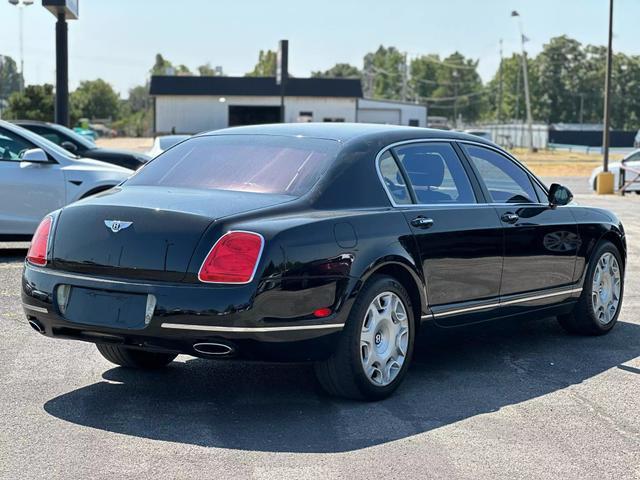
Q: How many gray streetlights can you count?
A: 2